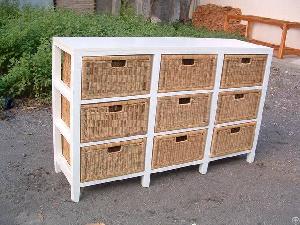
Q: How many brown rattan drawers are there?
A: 9